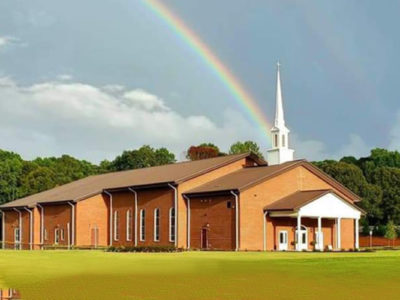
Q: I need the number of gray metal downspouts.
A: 11